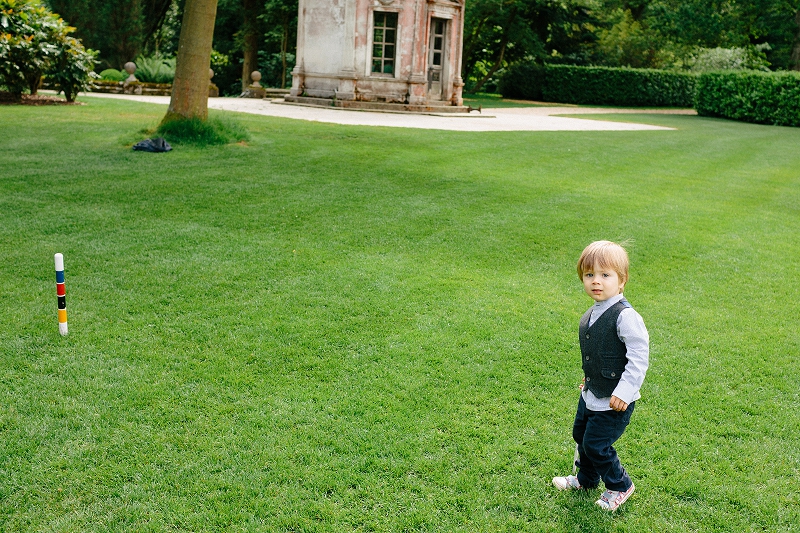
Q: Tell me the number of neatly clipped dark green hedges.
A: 2